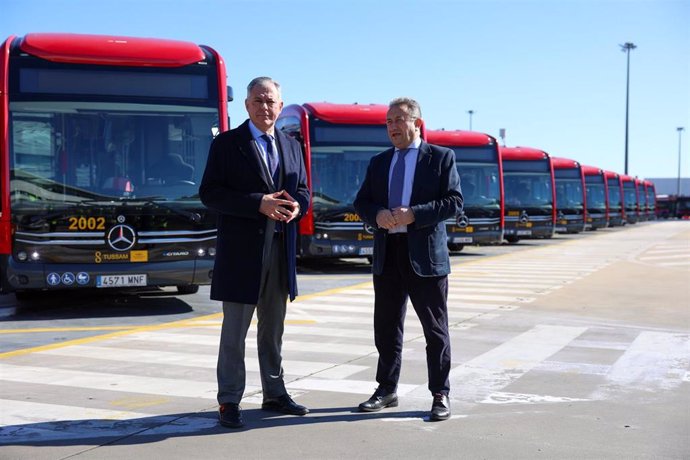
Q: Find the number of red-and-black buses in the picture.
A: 10